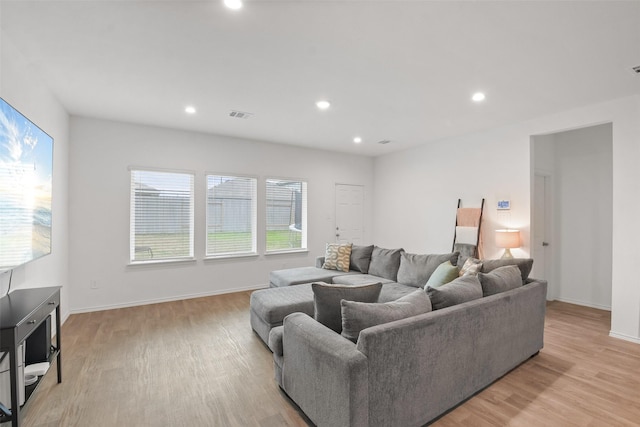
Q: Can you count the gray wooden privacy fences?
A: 1